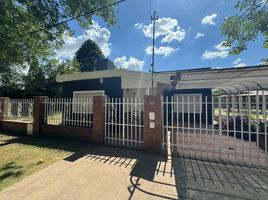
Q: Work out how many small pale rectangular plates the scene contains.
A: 2